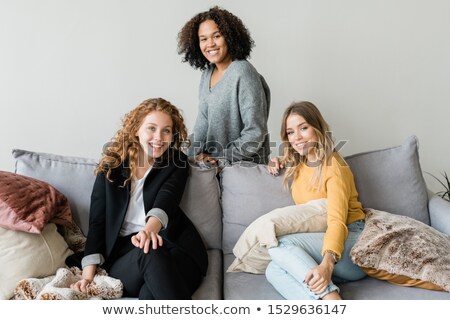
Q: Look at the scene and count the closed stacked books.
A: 0